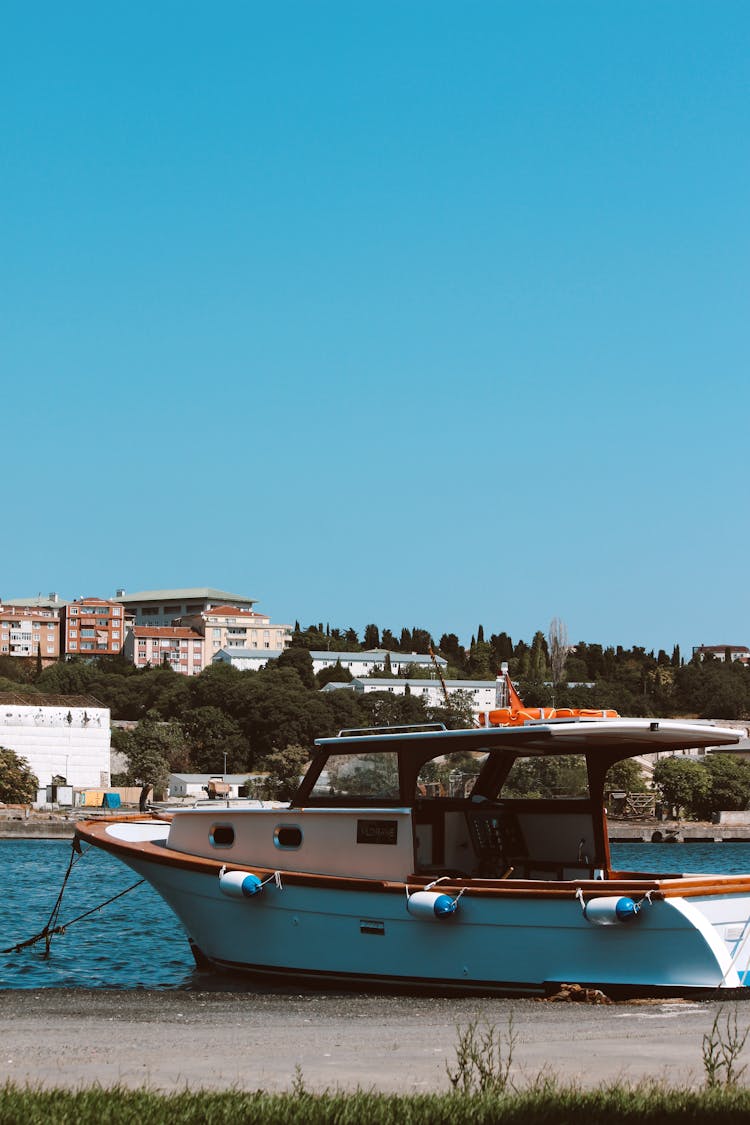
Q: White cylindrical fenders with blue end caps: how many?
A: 3